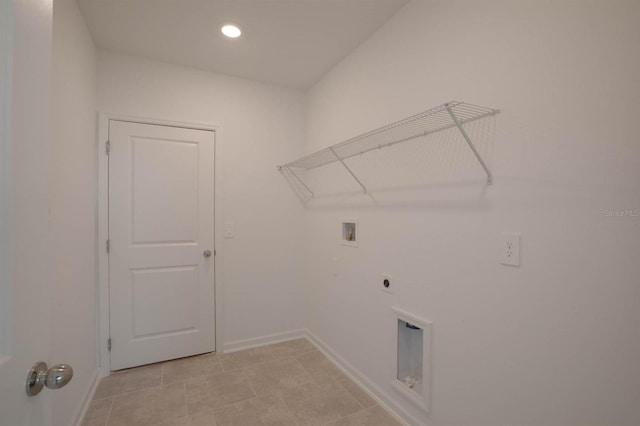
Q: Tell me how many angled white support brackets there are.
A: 3